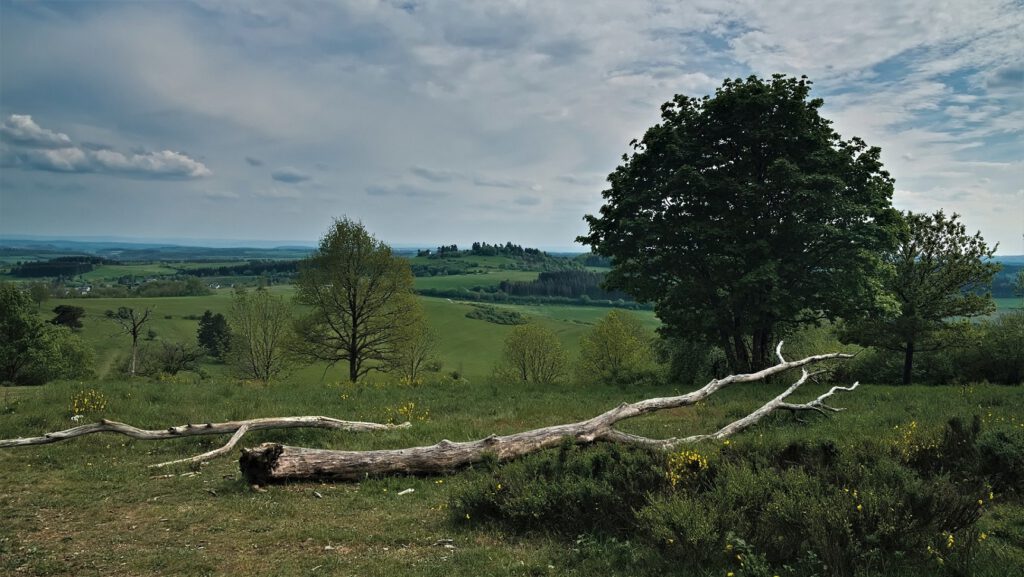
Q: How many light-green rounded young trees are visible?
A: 2